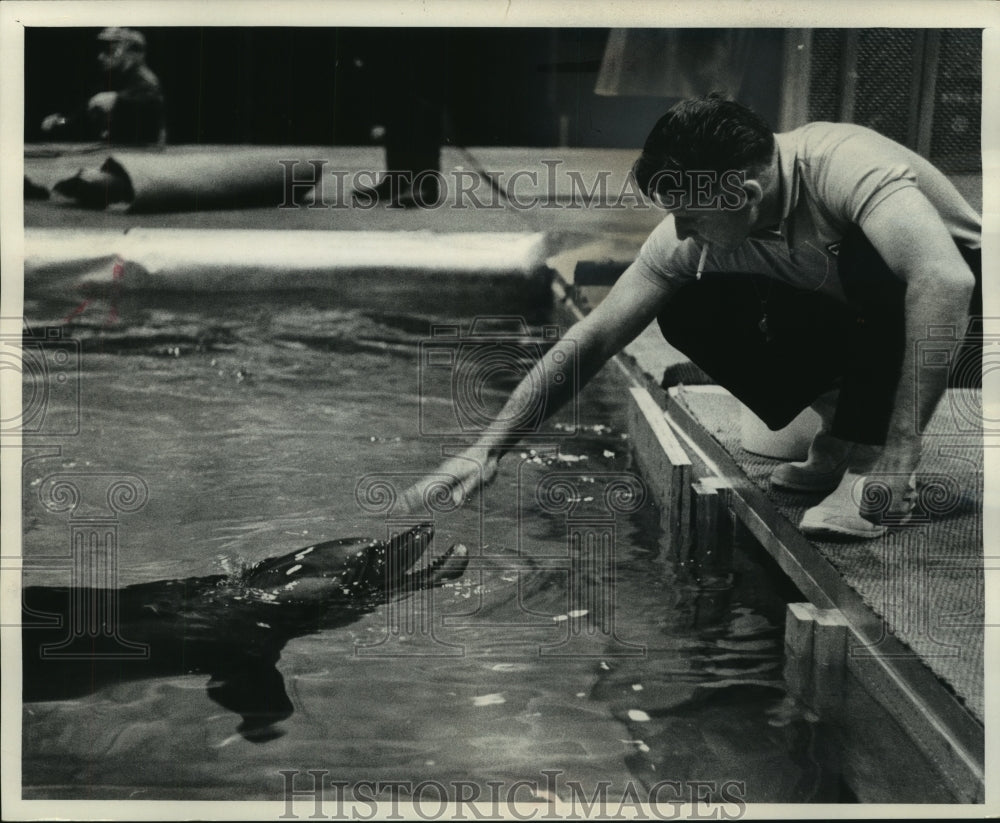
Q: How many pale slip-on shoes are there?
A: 2